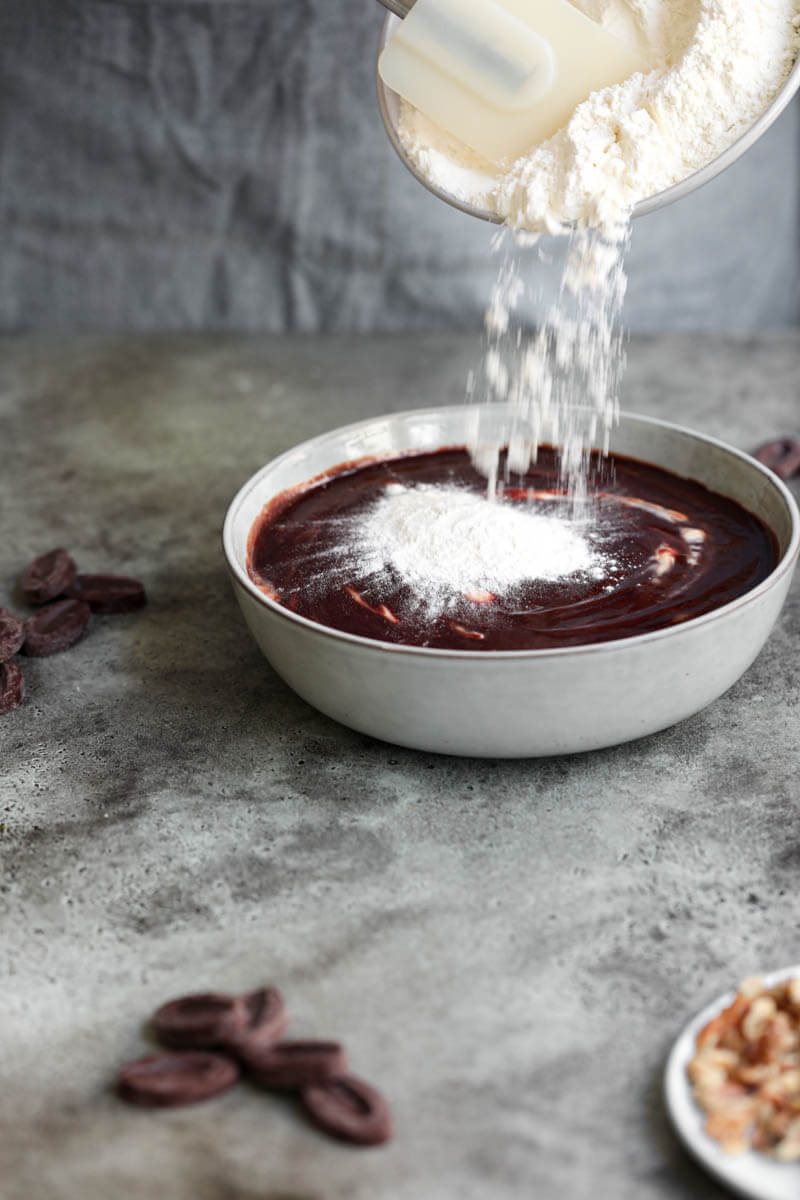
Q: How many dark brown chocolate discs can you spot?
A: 11